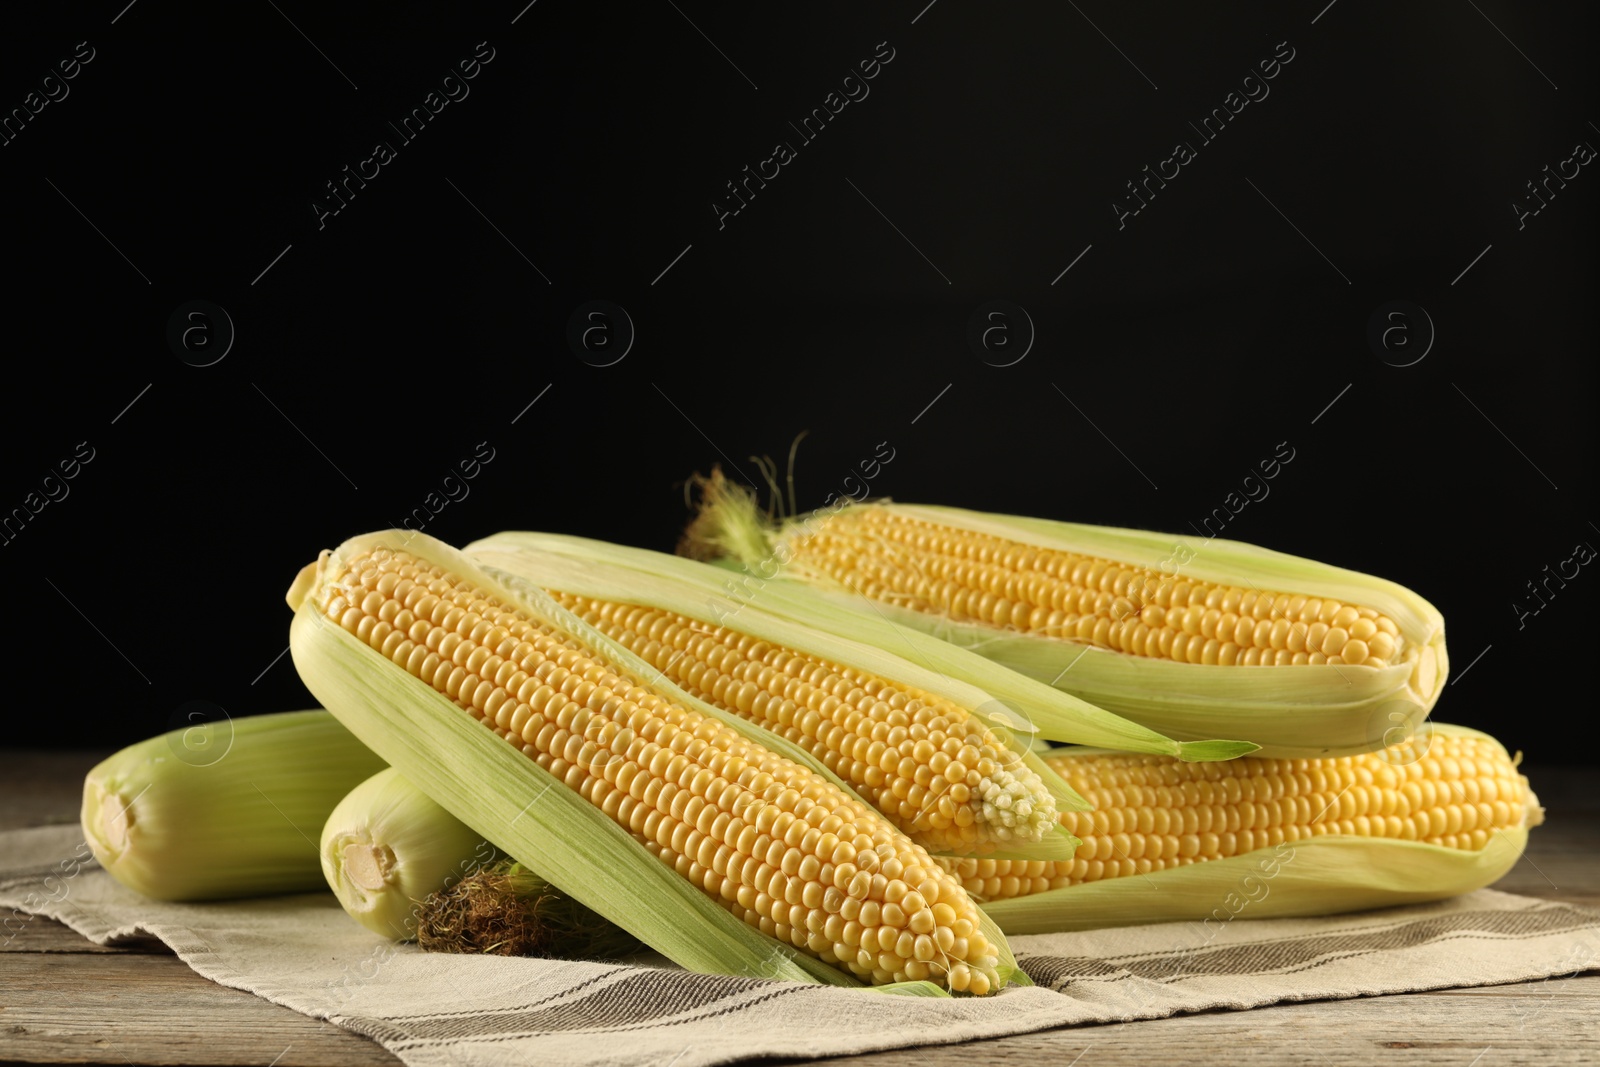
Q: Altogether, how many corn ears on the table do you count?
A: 6